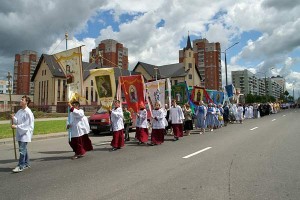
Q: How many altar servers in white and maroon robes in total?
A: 5